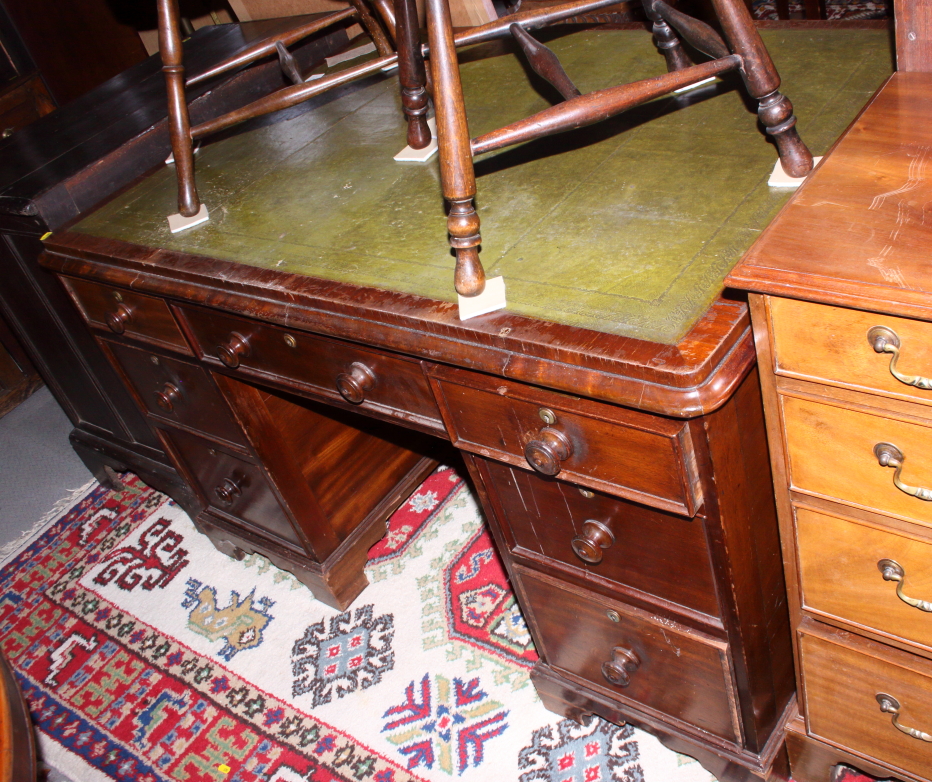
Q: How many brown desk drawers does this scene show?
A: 7